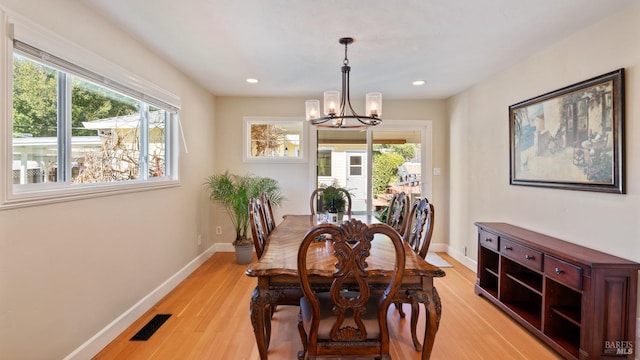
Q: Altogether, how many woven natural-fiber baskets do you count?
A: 0